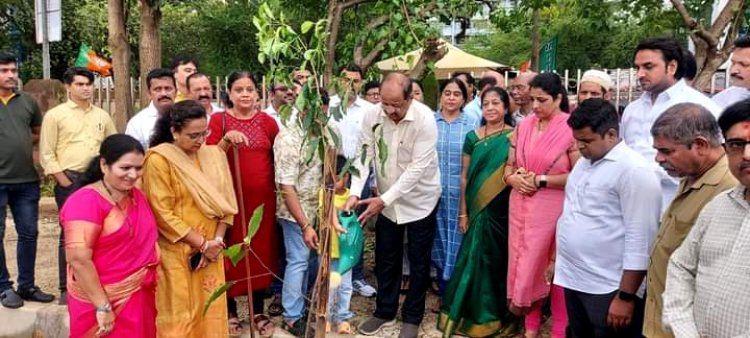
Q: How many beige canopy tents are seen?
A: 1